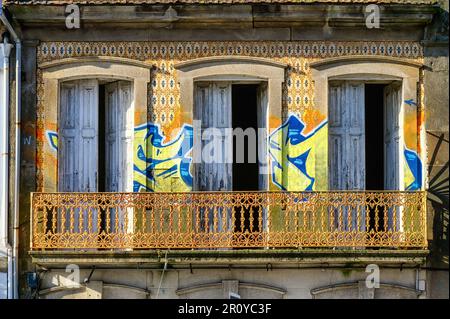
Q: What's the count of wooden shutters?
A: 6